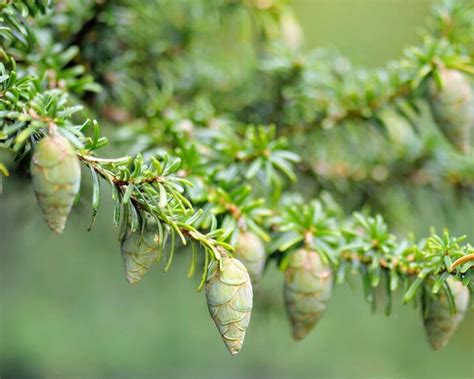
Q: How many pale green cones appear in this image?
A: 7